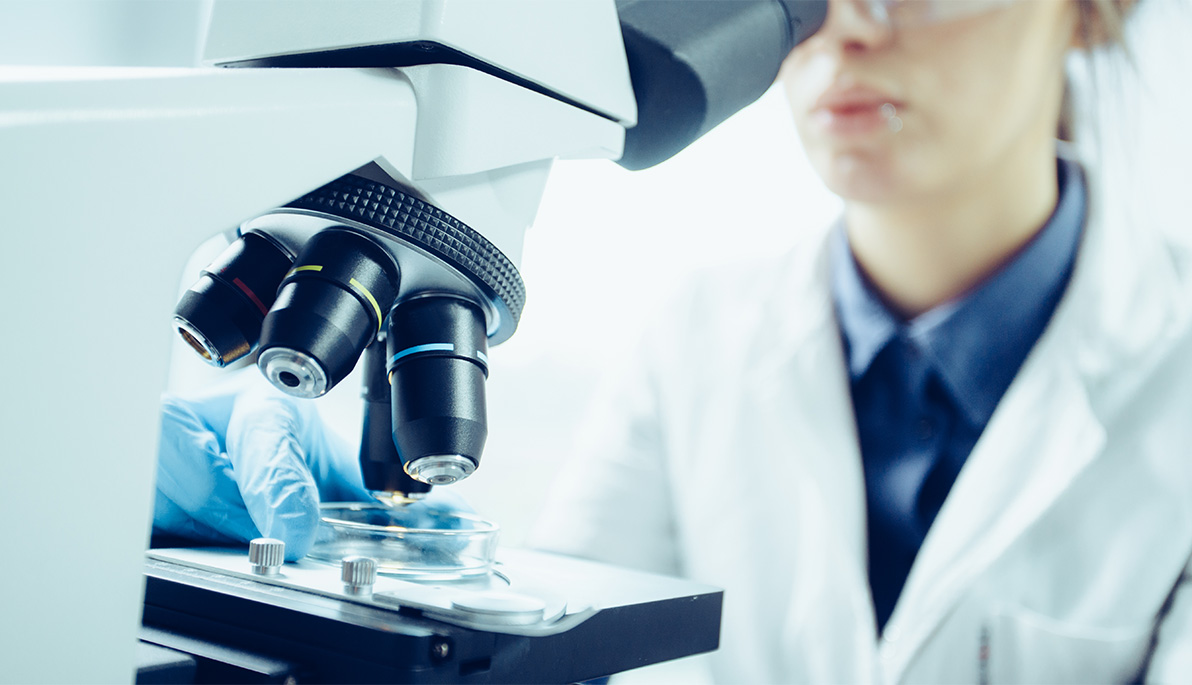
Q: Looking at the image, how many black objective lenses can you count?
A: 4